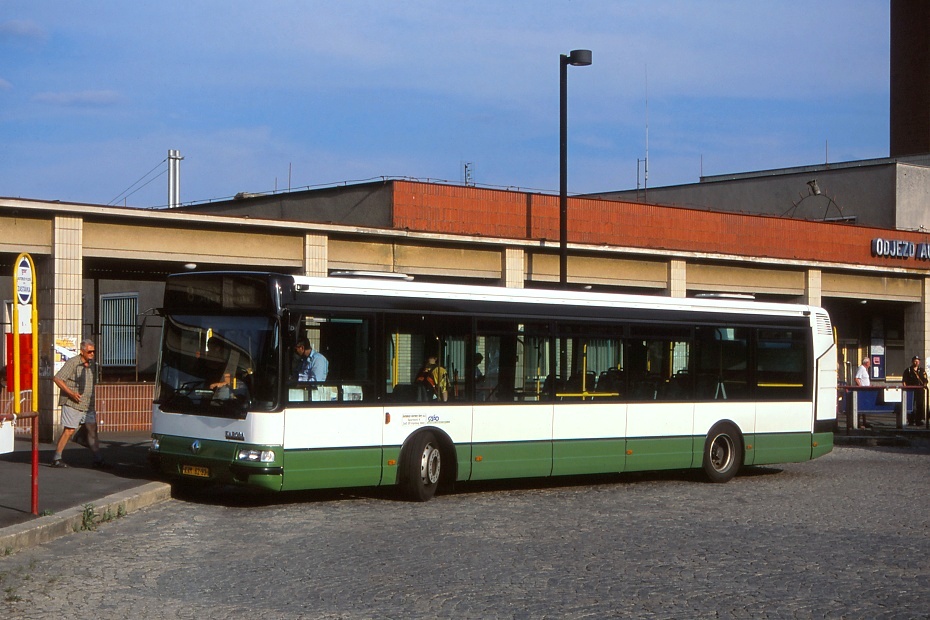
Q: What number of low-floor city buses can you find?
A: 1